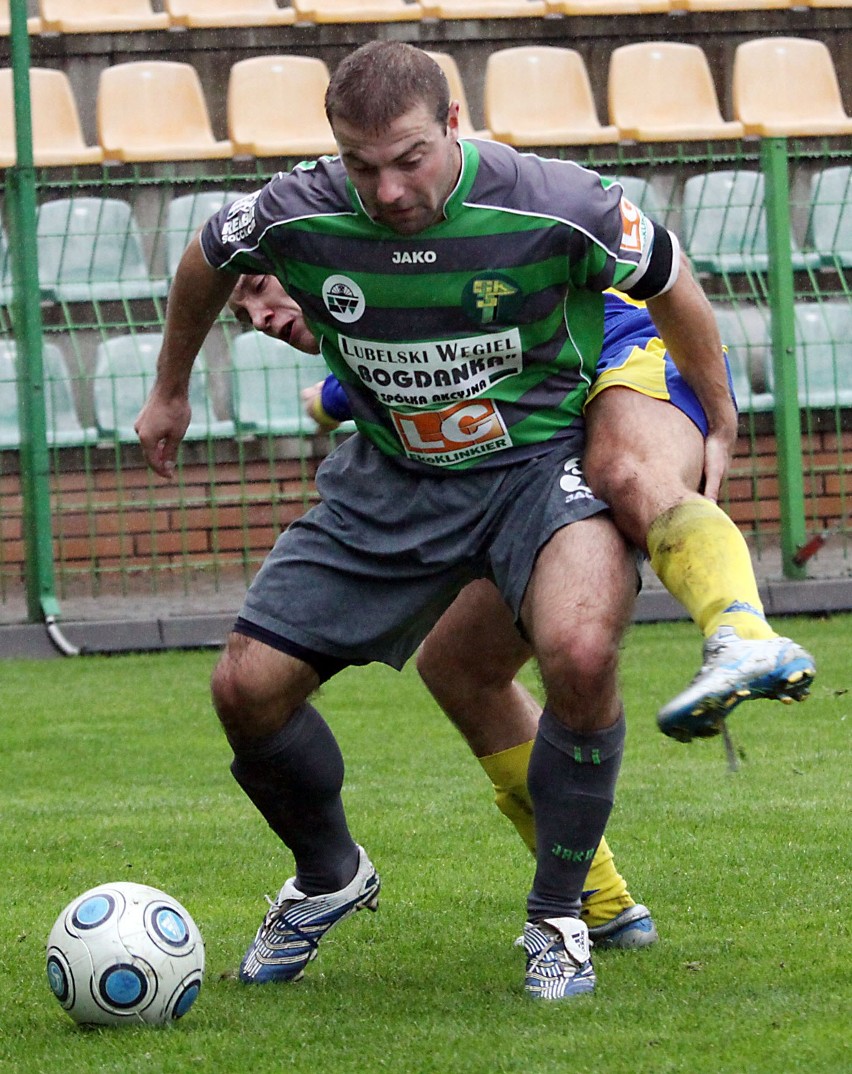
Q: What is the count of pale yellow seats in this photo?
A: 15